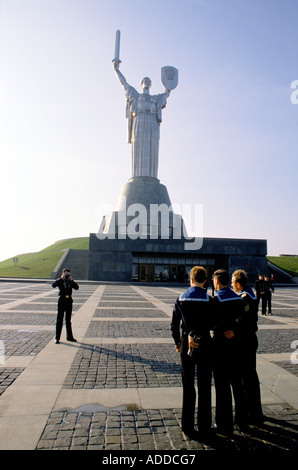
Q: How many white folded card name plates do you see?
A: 0